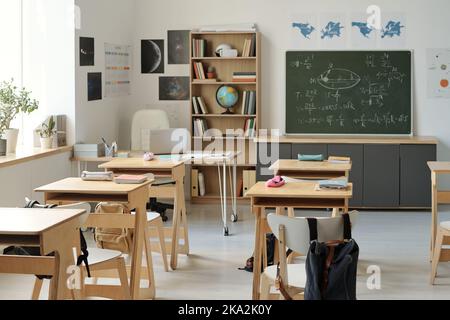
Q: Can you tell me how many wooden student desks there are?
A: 6